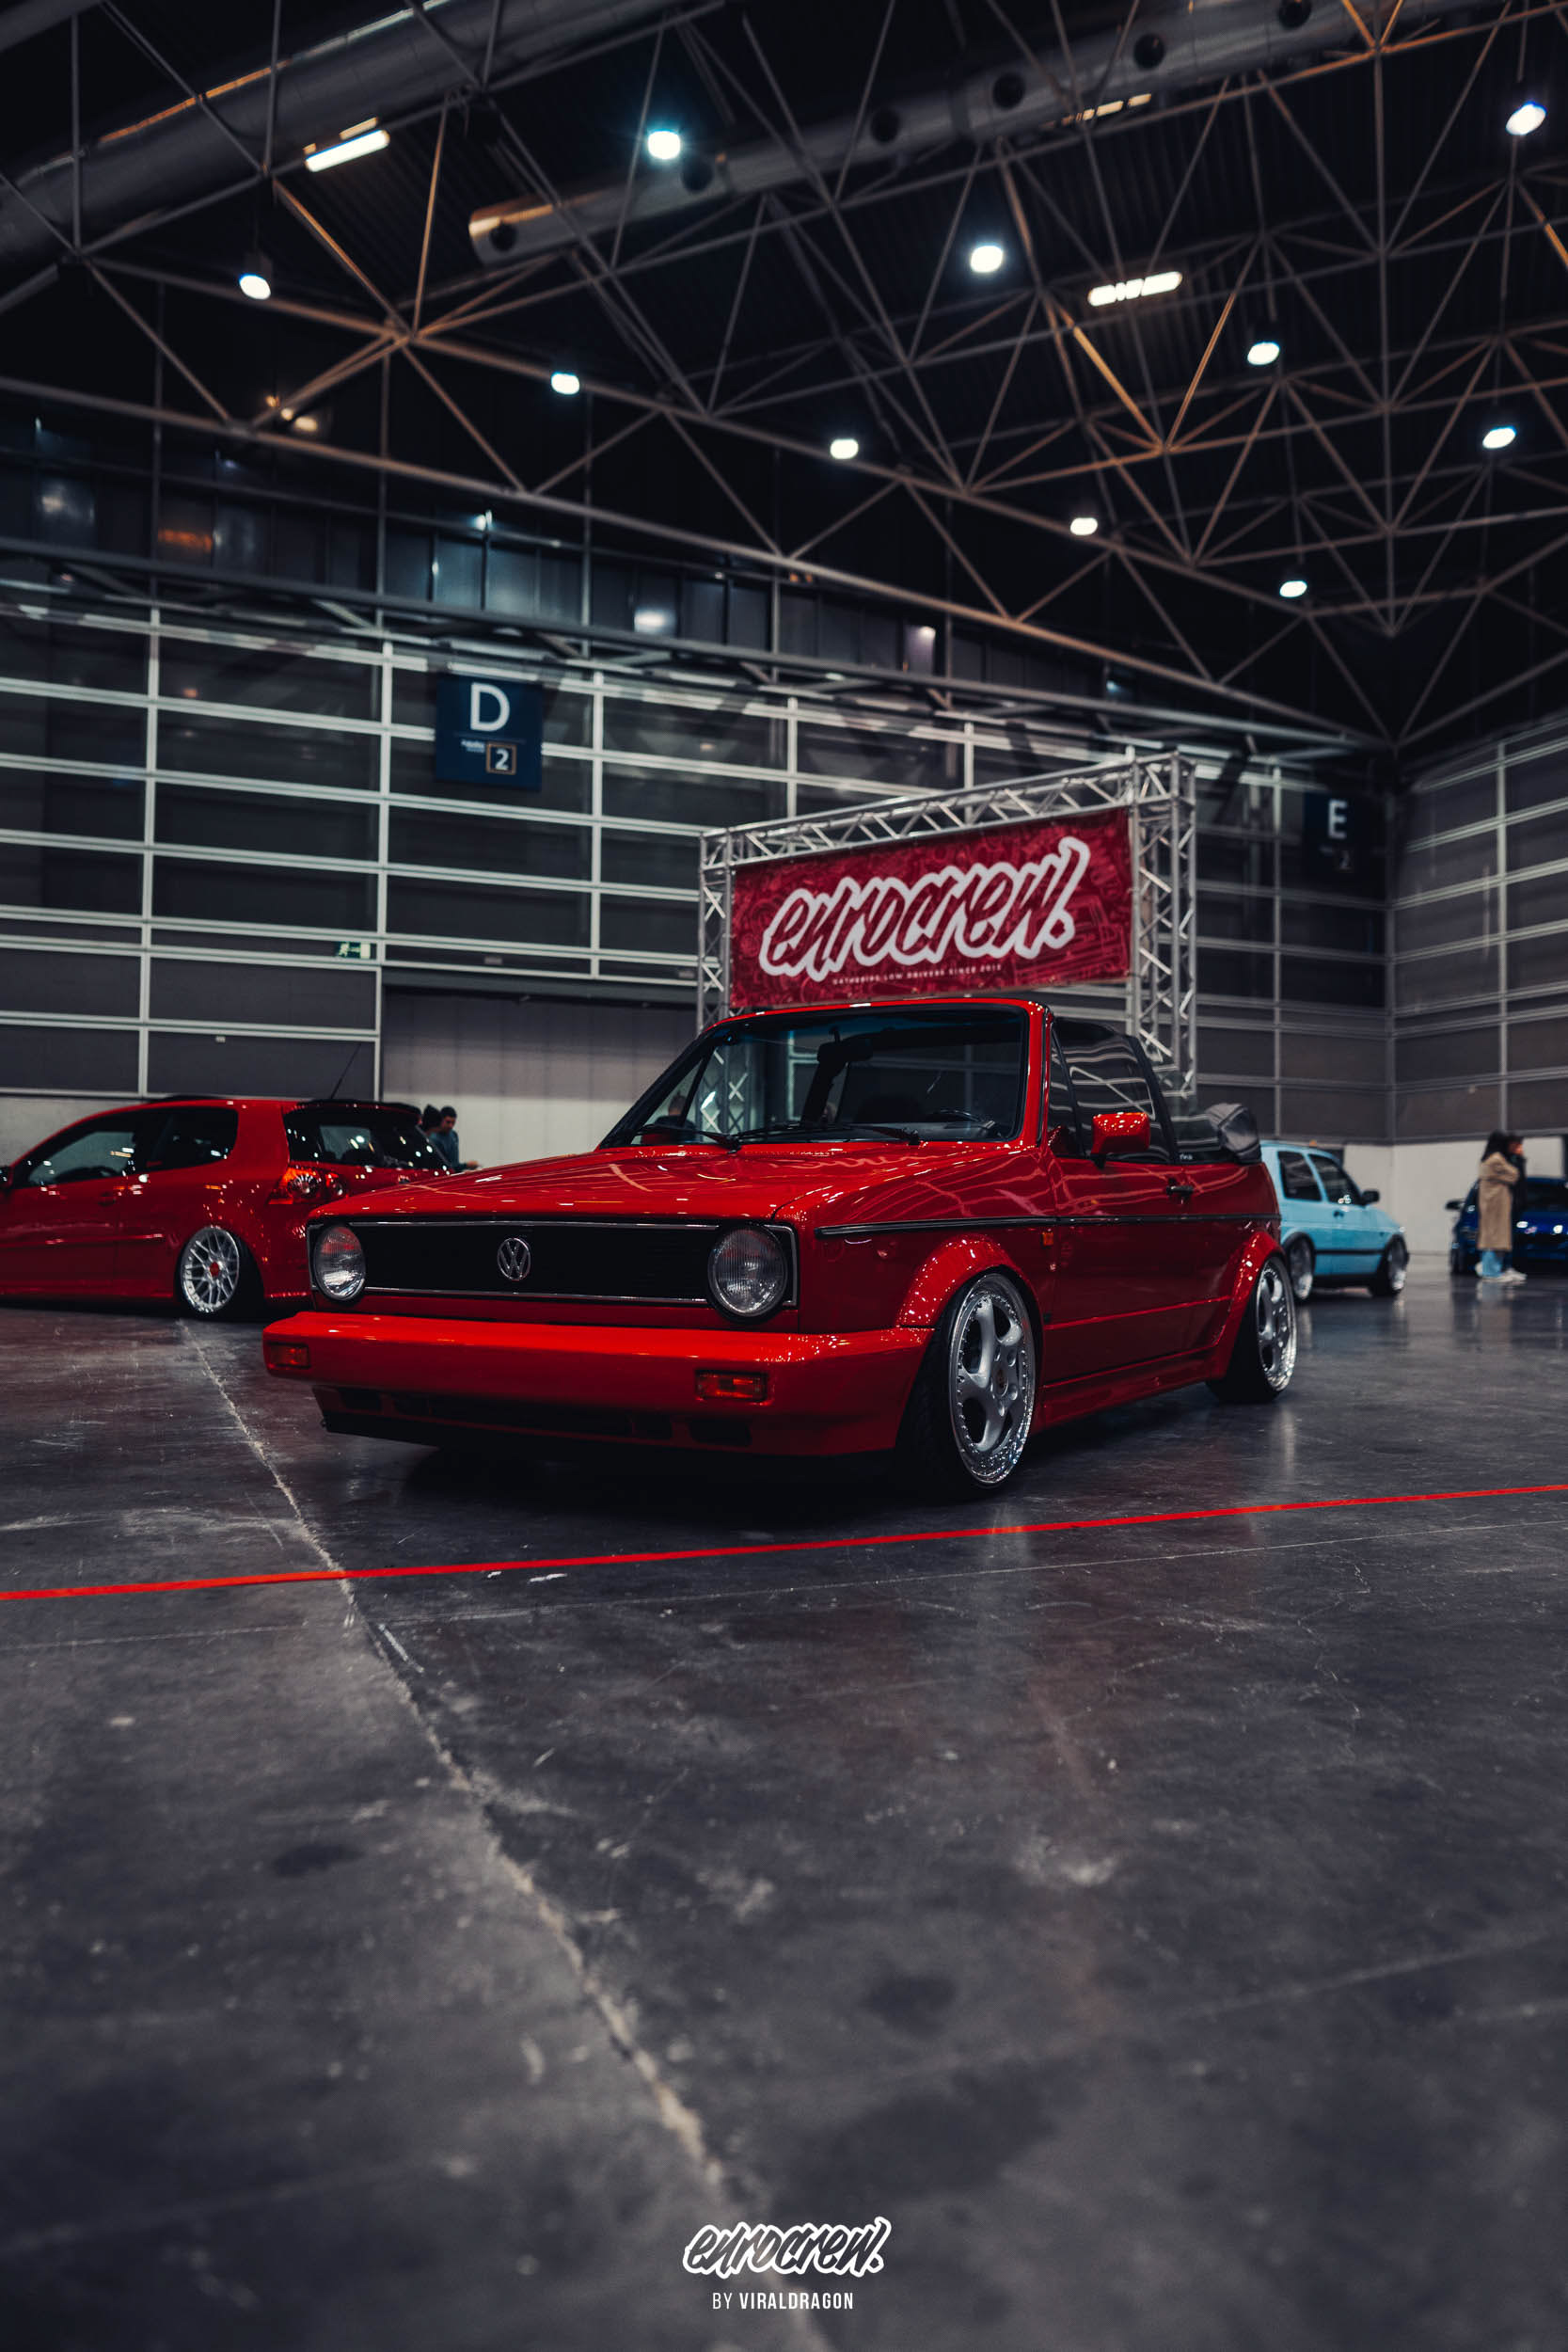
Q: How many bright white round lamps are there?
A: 10